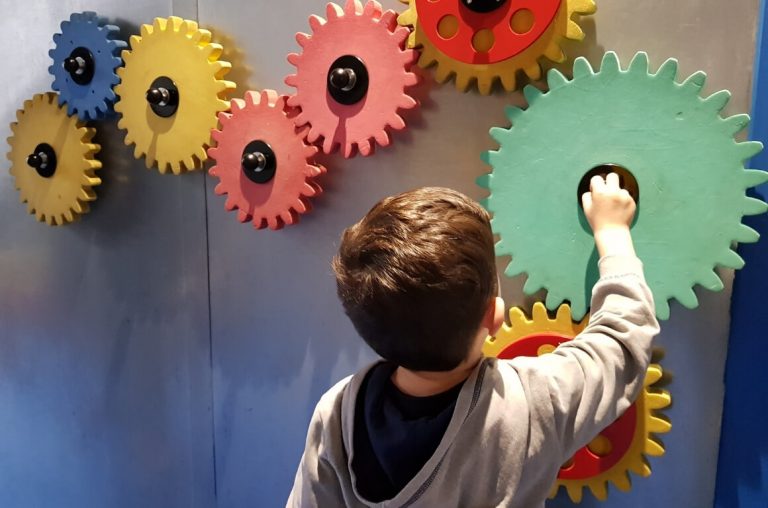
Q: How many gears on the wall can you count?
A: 8